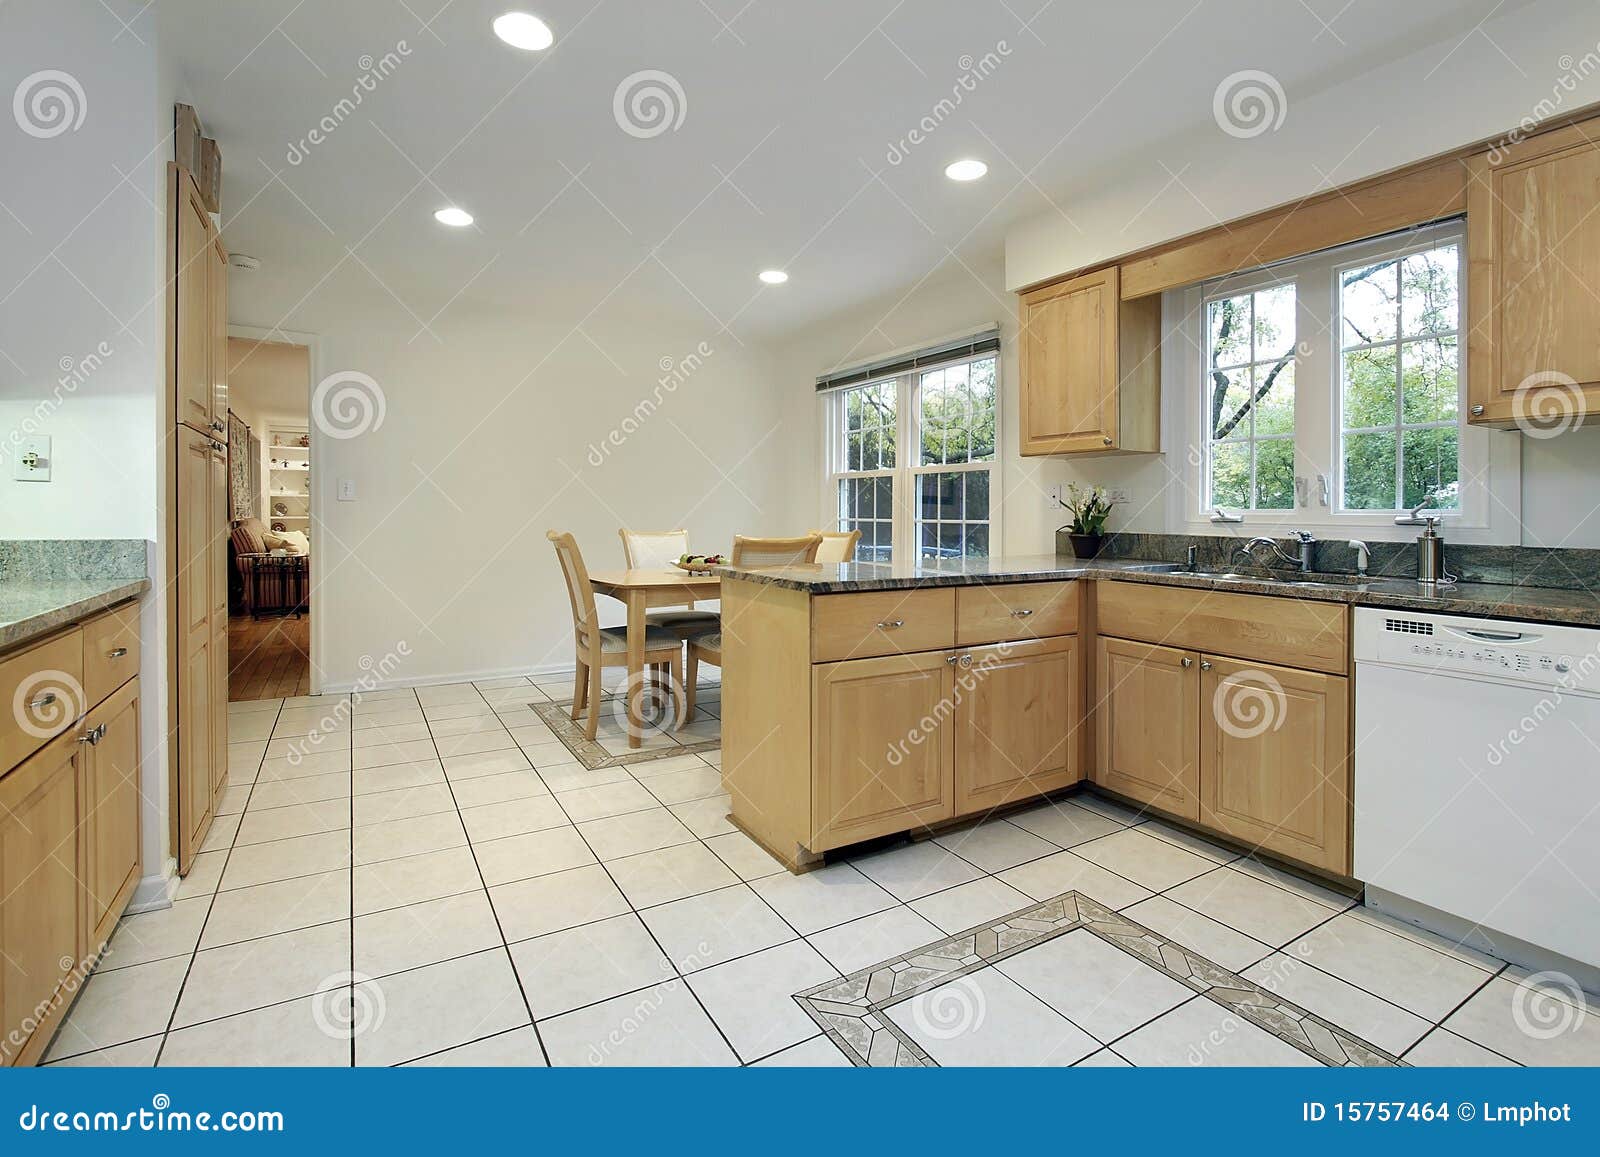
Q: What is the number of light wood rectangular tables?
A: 1